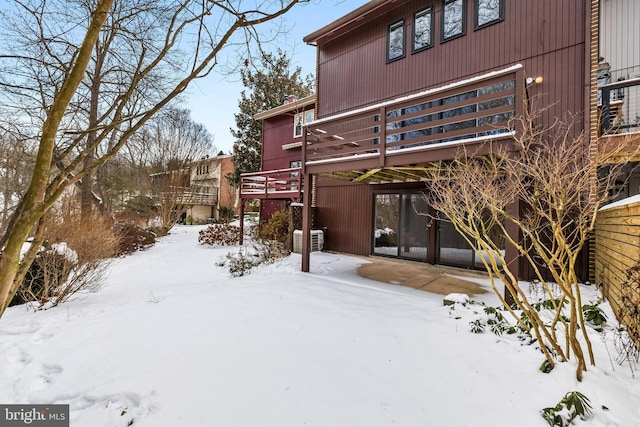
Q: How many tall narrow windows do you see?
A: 4